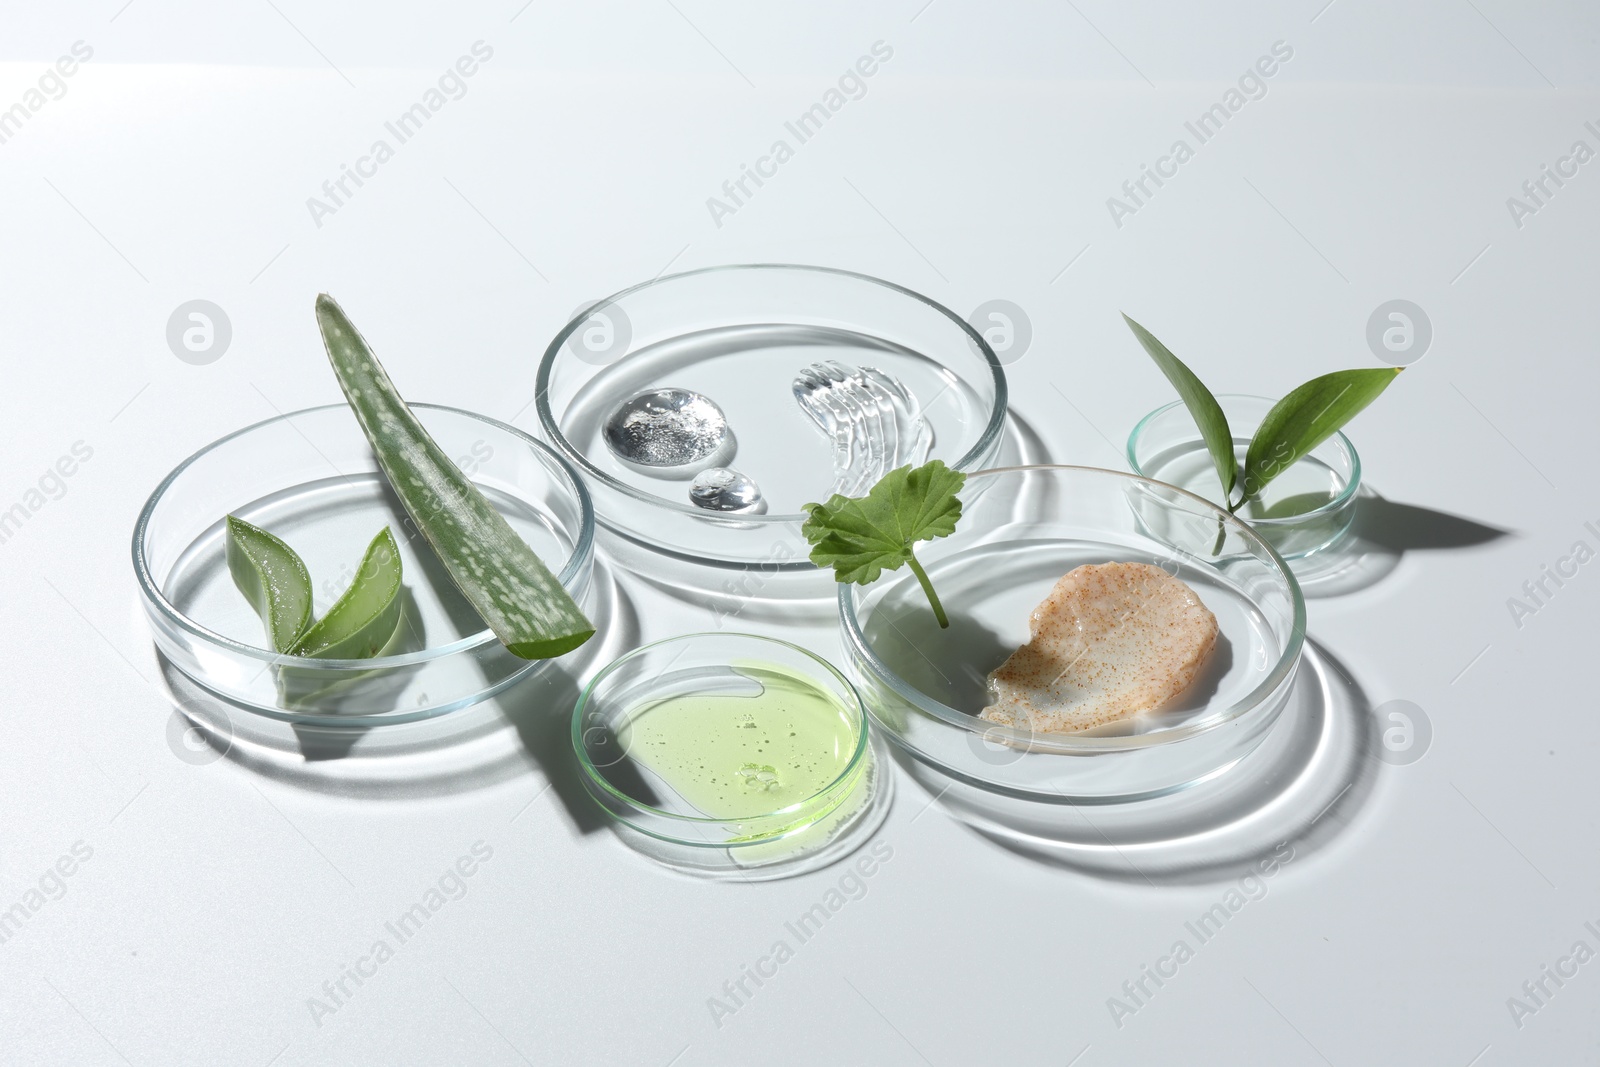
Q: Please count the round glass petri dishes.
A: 5